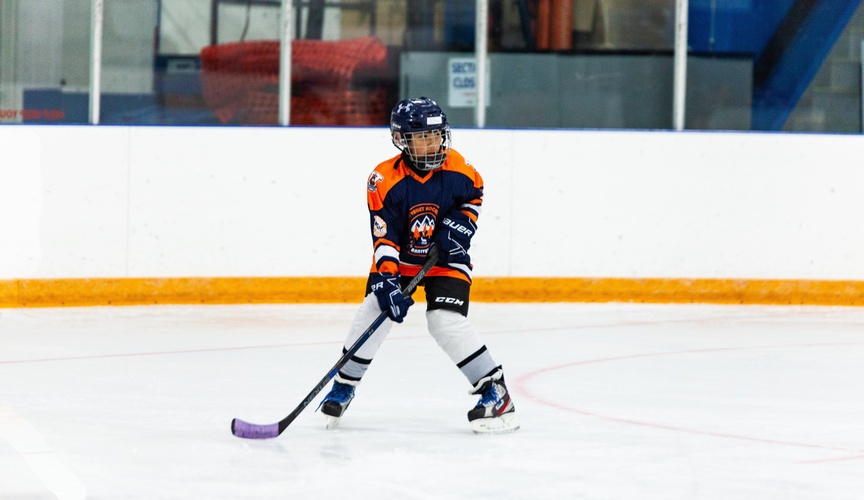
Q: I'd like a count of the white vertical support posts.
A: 4